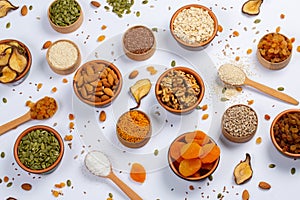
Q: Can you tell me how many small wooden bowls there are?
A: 6